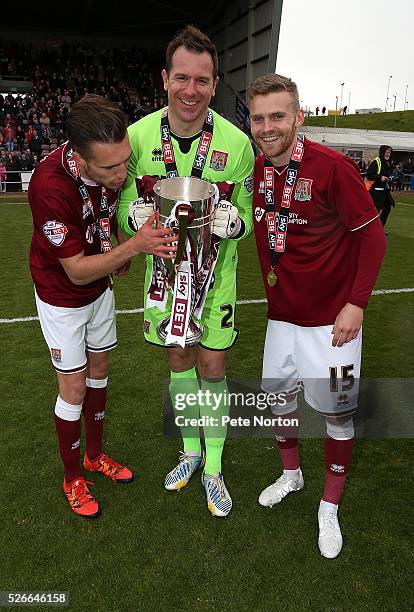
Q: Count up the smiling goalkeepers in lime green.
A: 1